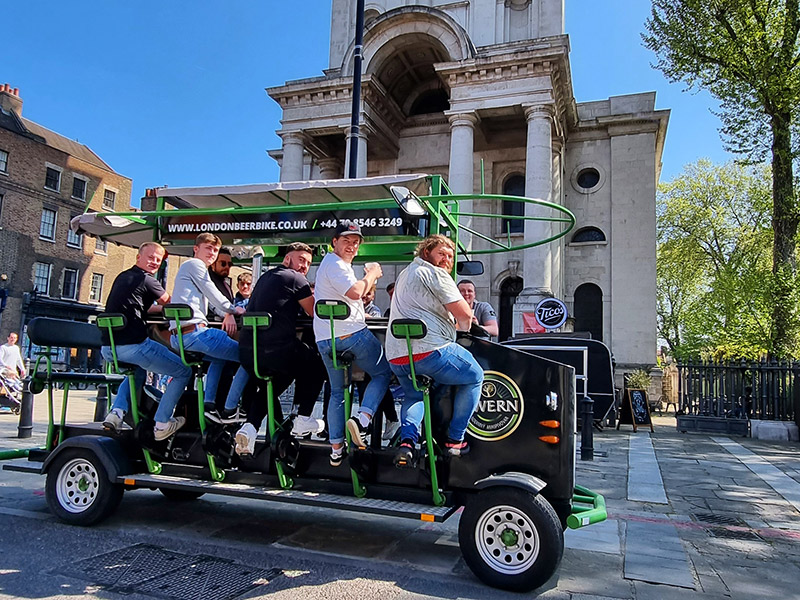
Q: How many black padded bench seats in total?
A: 1